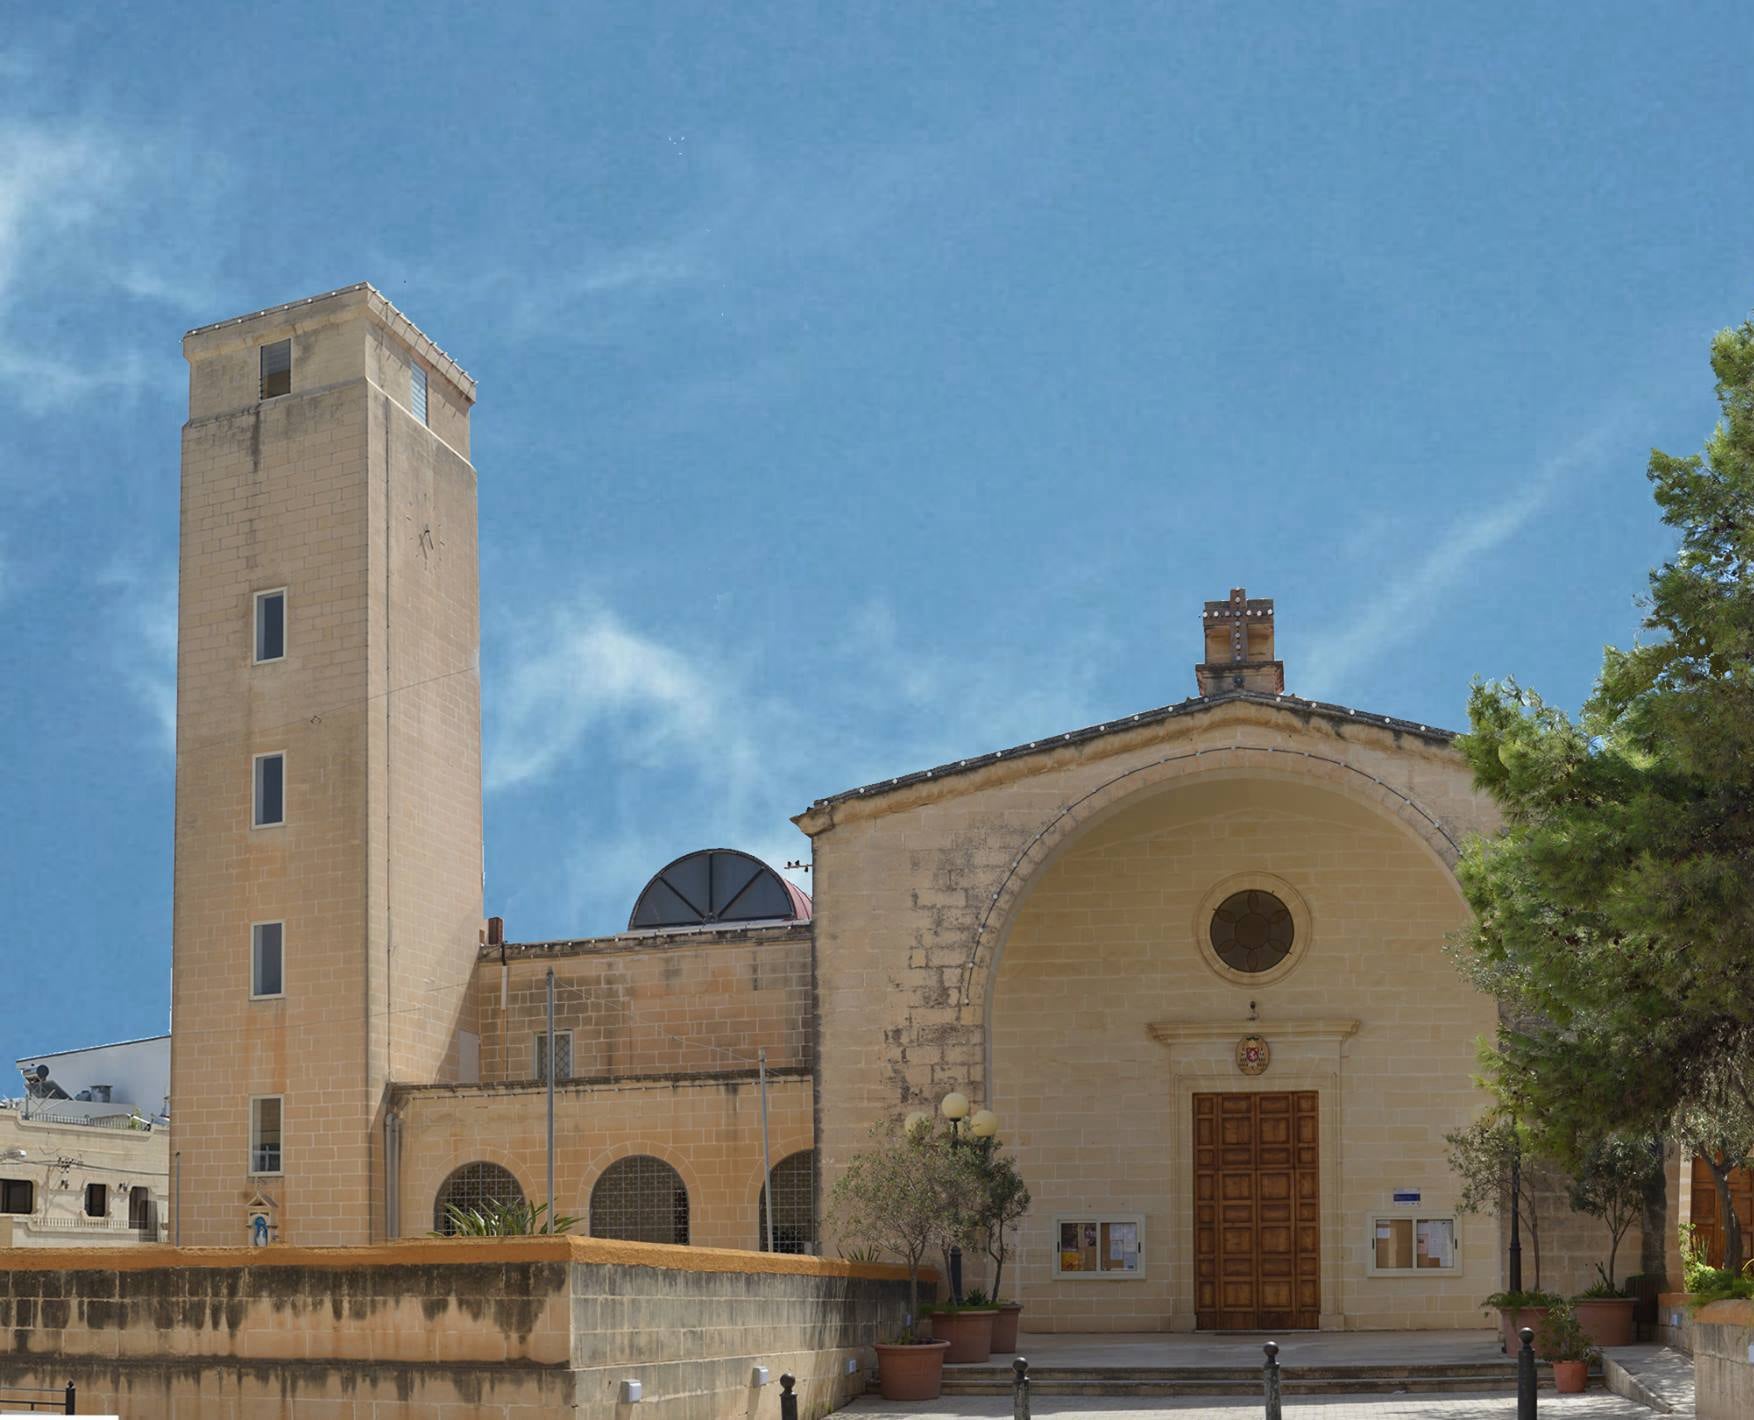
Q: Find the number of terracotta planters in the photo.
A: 6